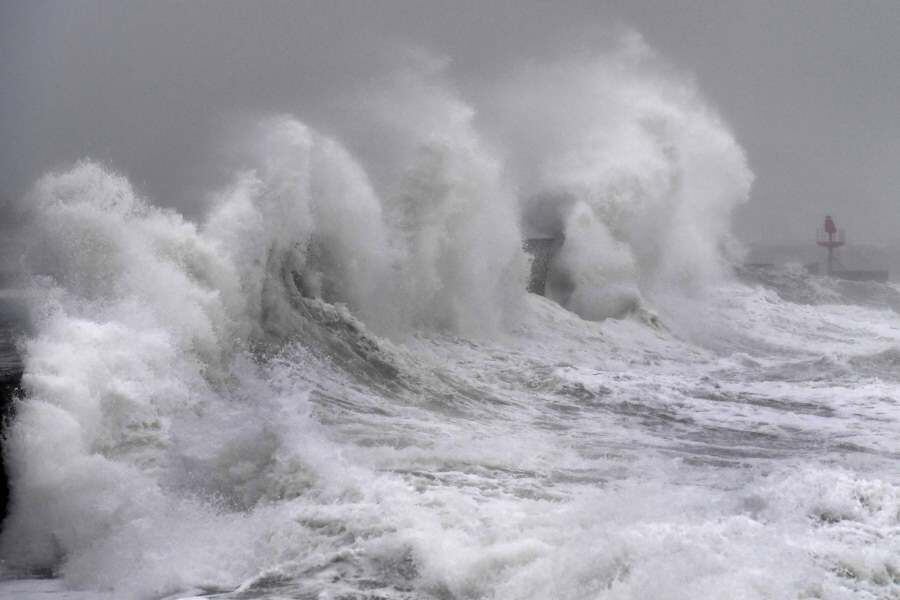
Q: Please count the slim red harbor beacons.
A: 1